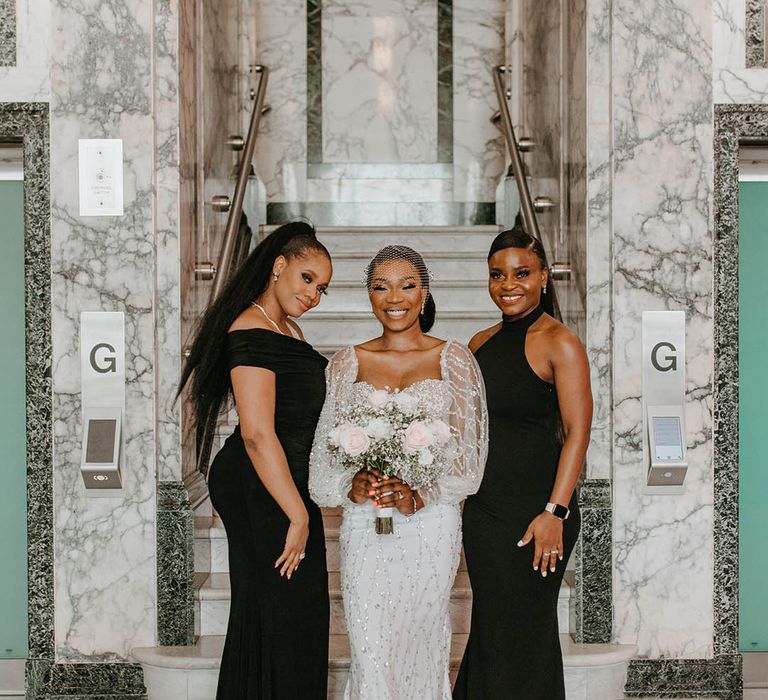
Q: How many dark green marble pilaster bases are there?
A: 2